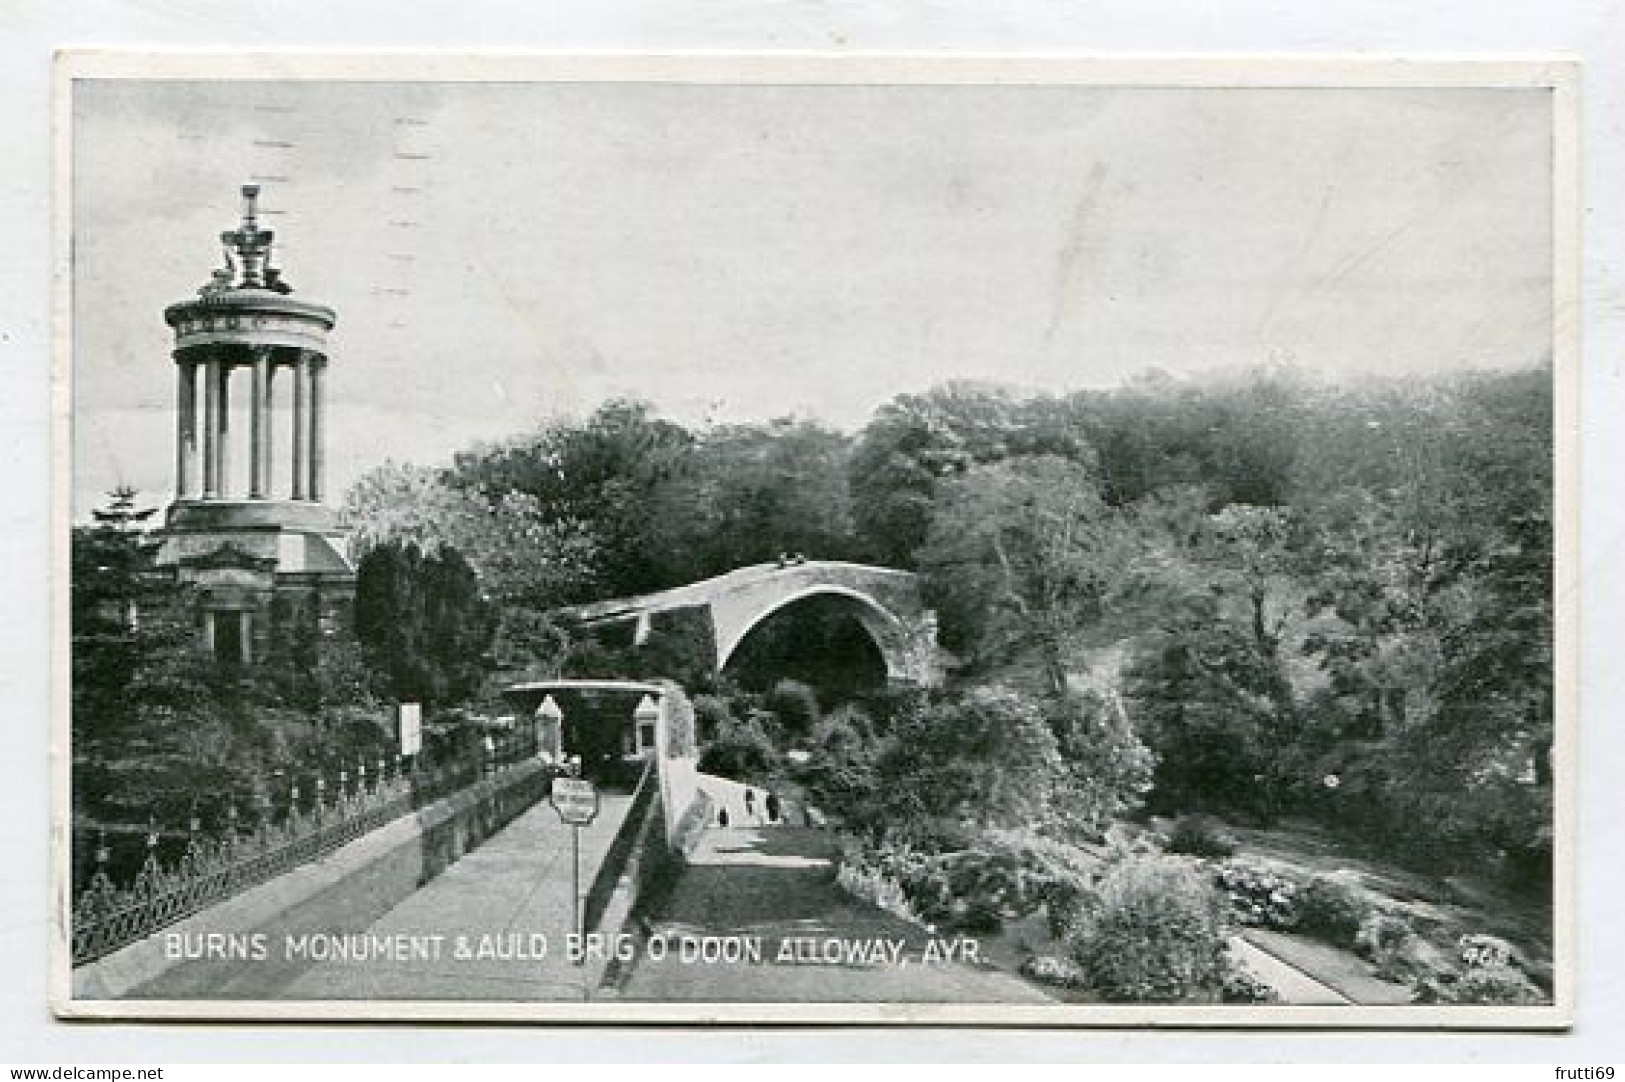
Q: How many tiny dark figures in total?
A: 3